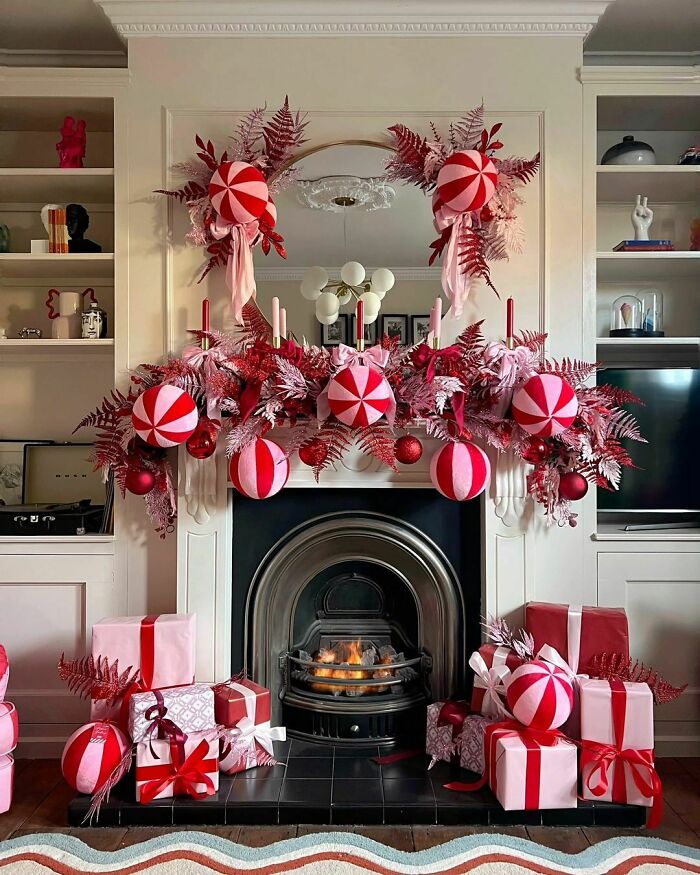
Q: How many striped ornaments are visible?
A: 9